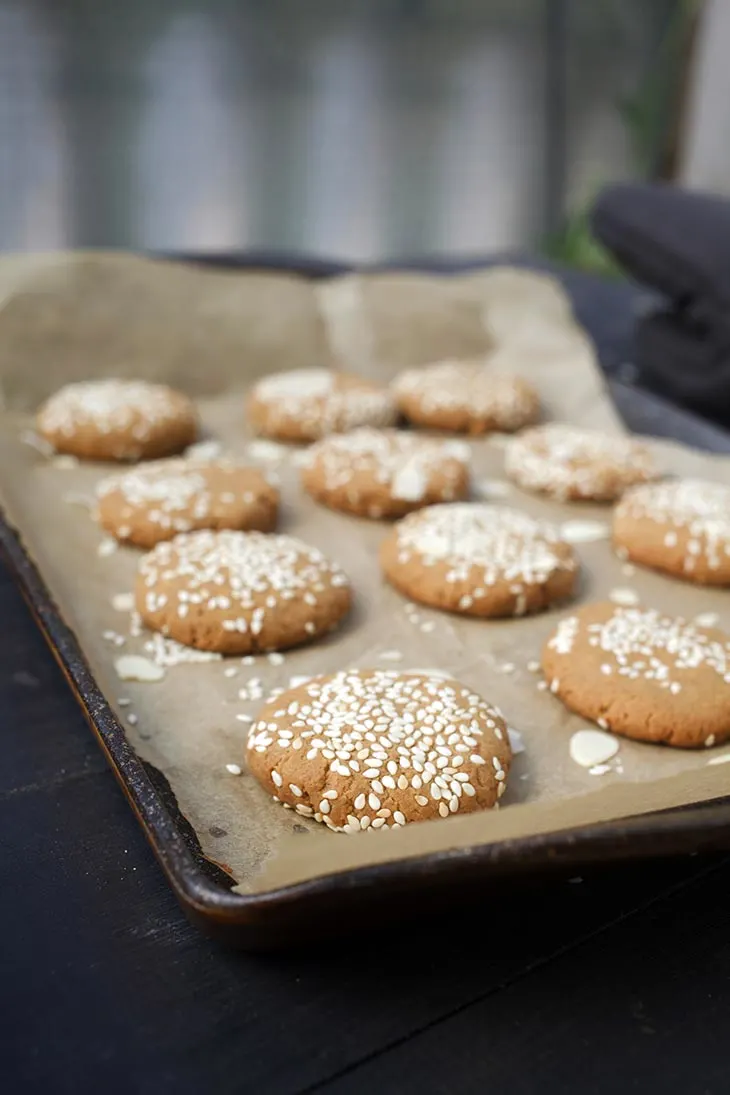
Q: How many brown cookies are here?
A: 11